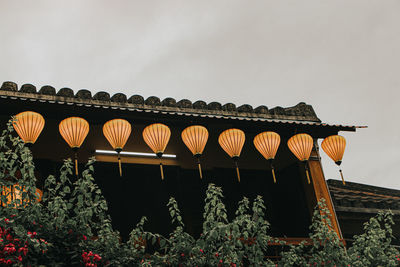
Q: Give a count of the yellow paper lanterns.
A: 9